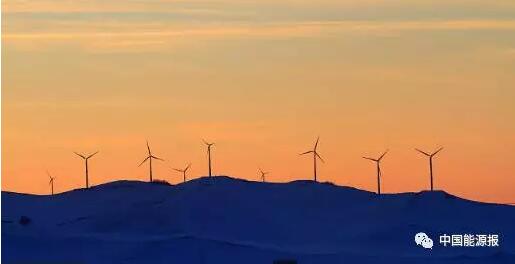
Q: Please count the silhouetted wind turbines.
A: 9